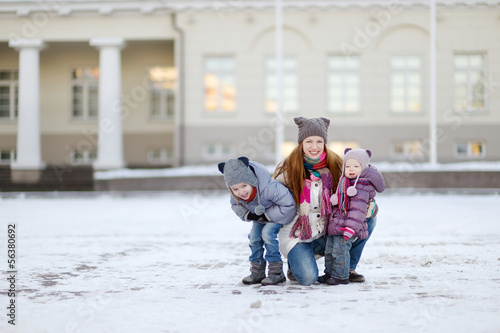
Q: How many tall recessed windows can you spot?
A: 8